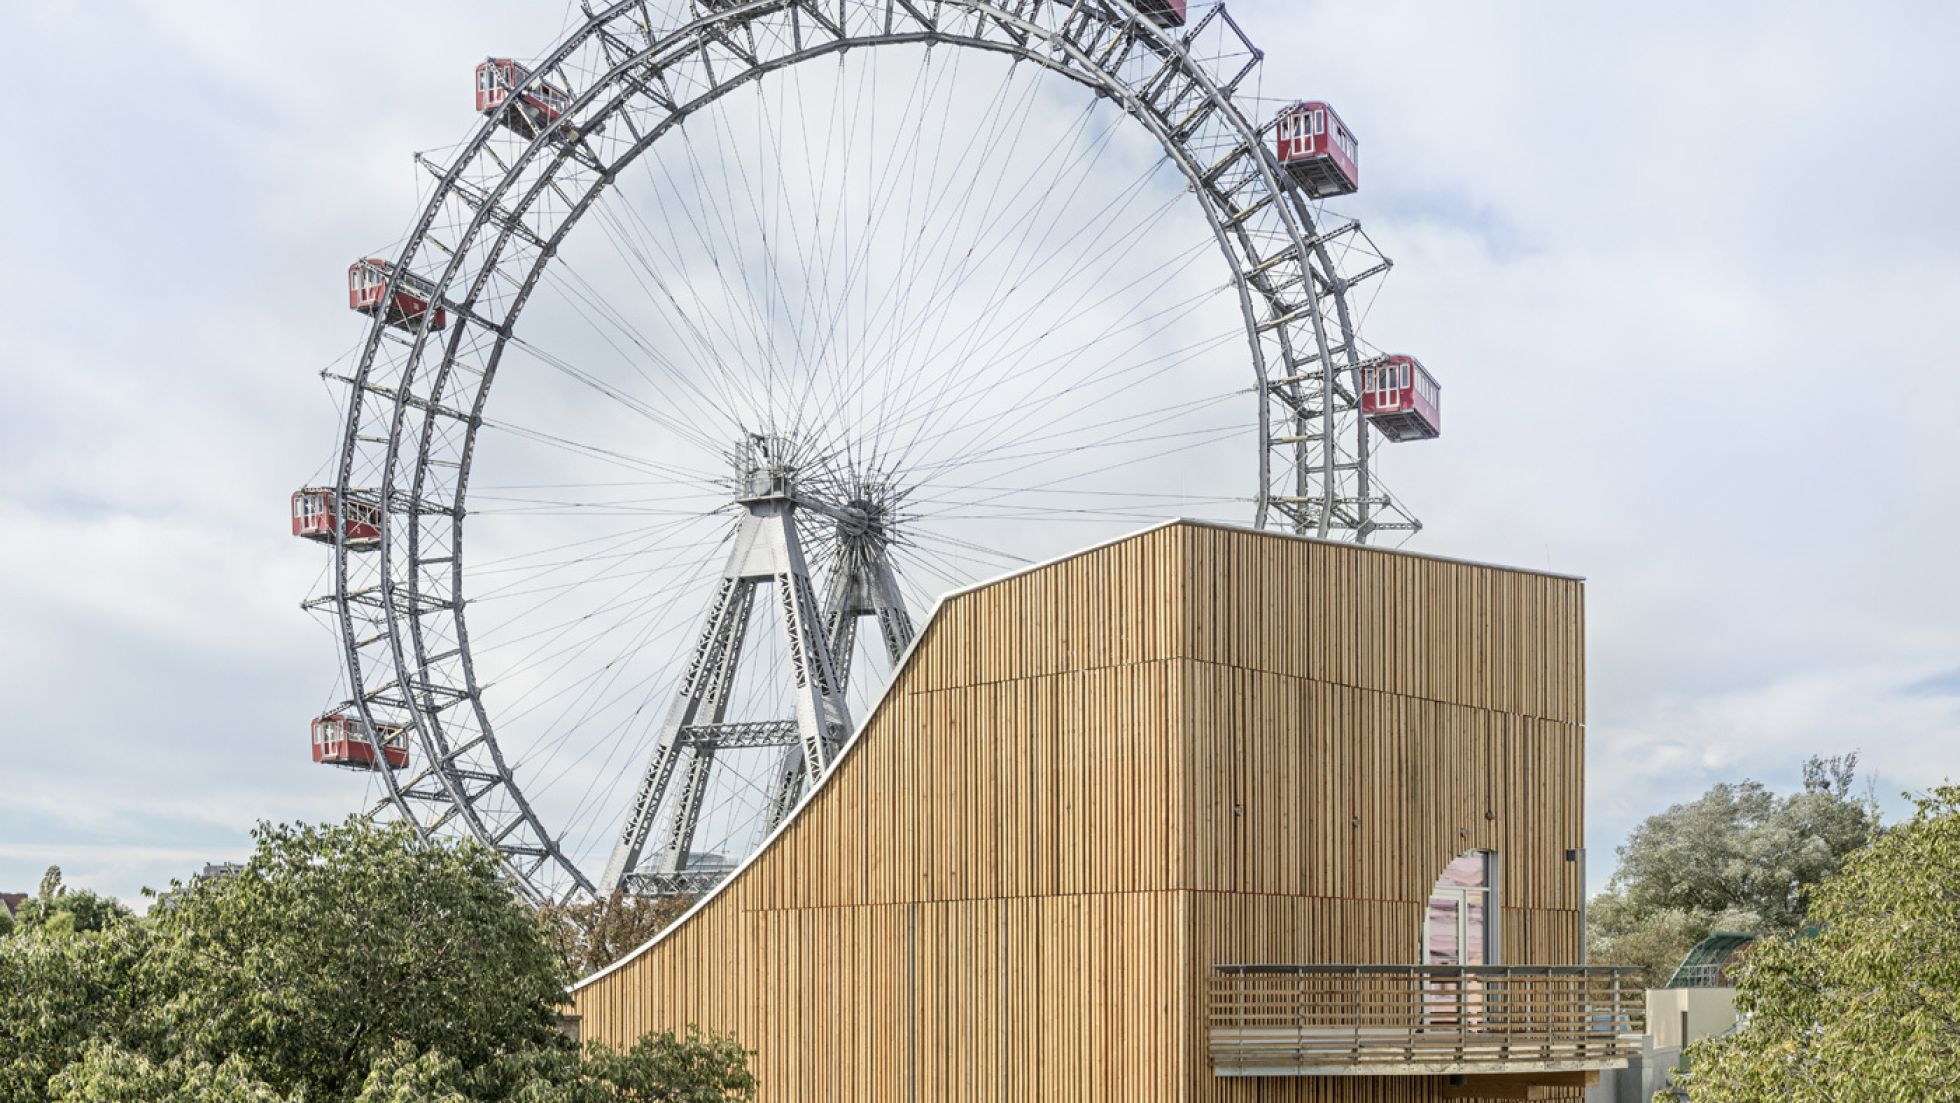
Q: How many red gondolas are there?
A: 7